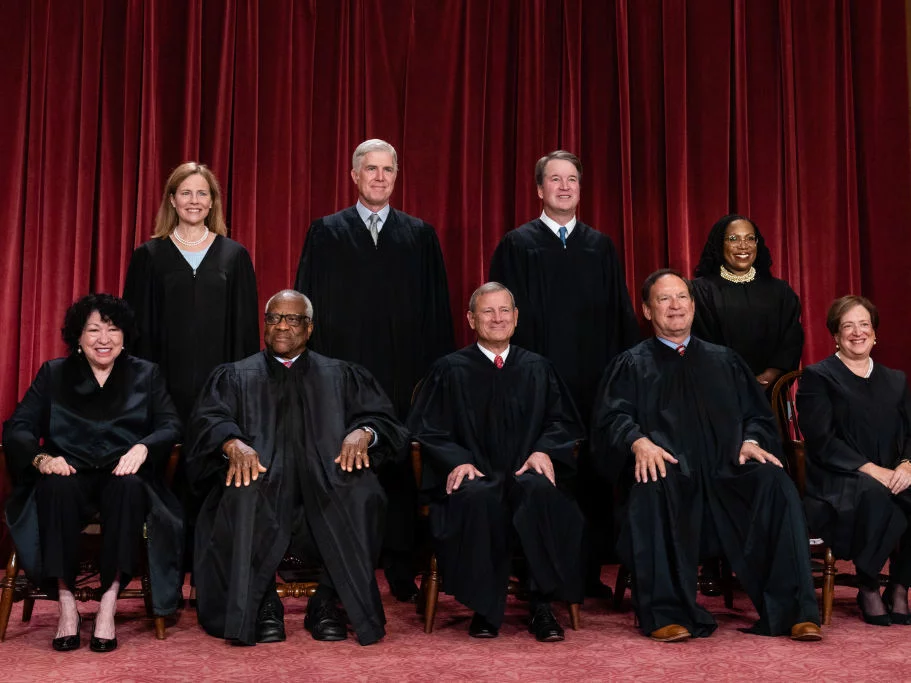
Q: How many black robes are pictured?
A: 9